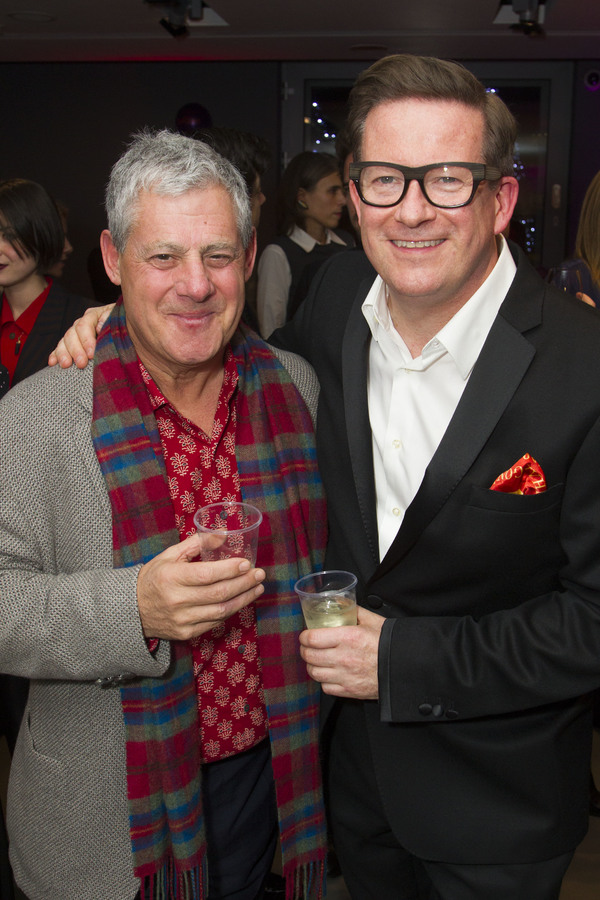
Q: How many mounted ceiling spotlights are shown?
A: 2